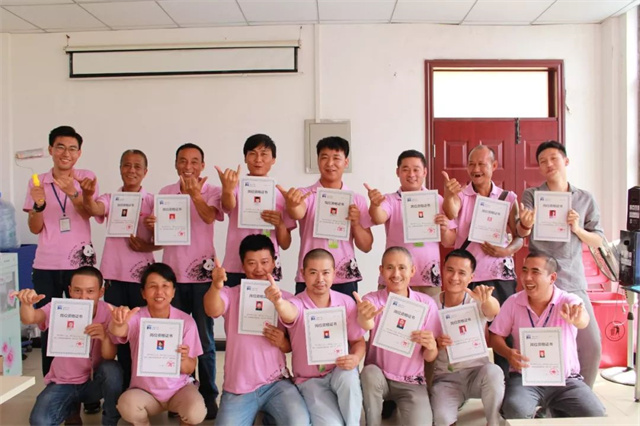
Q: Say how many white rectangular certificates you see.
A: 14